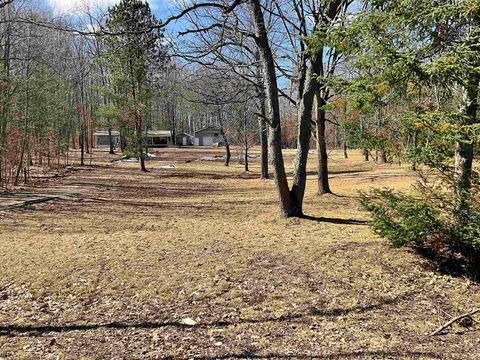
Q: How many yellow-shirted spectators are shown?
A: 0